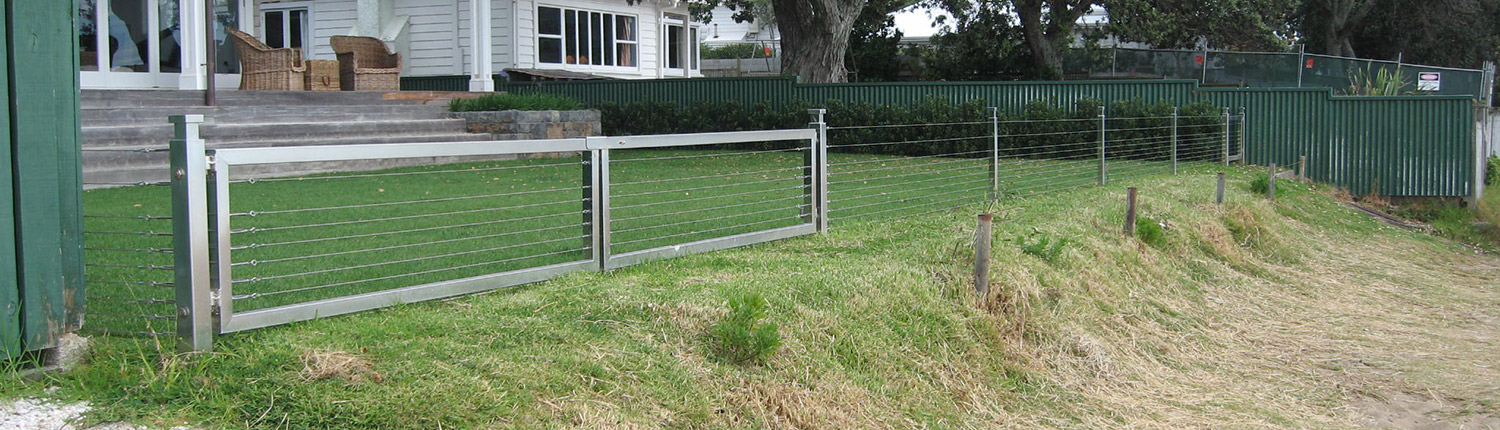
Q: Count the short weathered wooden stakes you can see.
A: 5